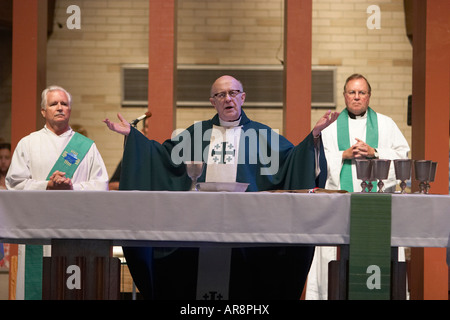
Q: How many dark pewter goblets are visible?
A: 6